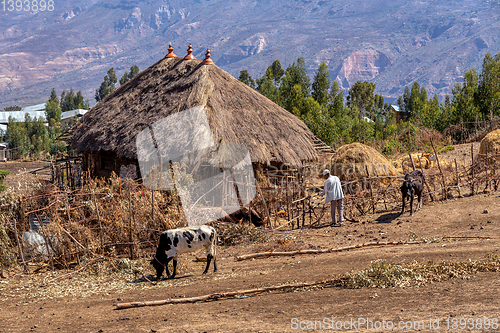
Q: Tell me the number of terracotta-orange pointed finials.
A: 3